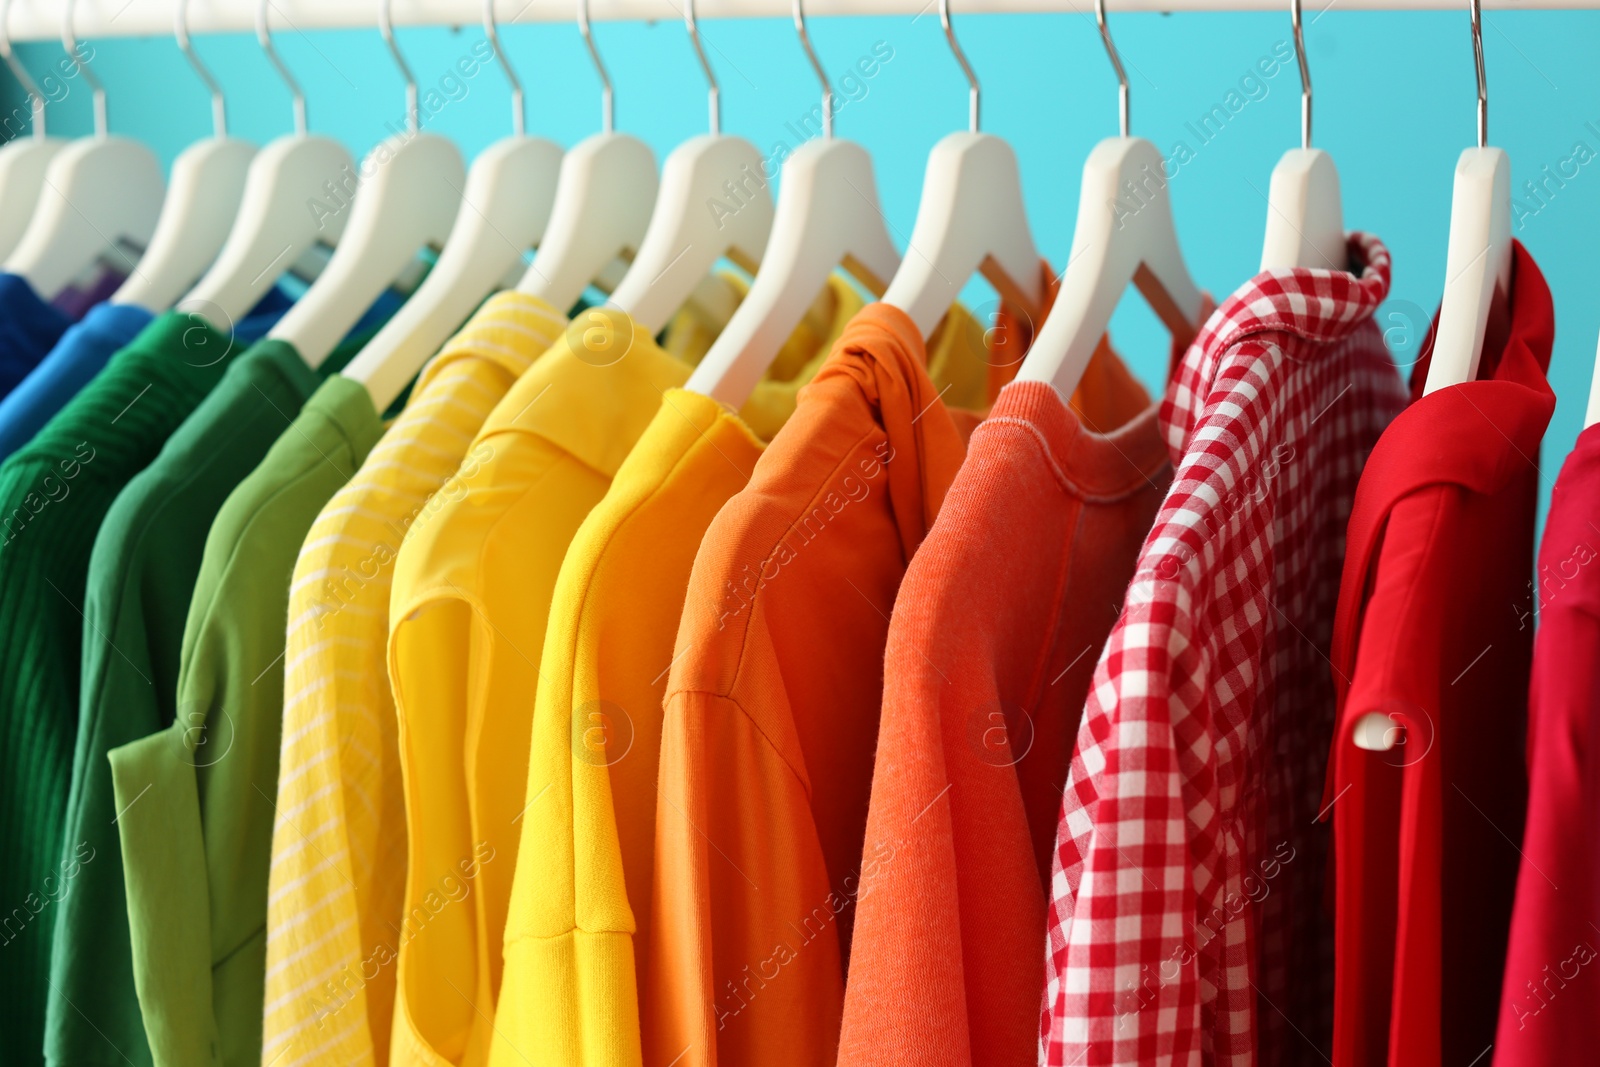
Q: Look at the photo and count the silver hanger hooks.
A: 13